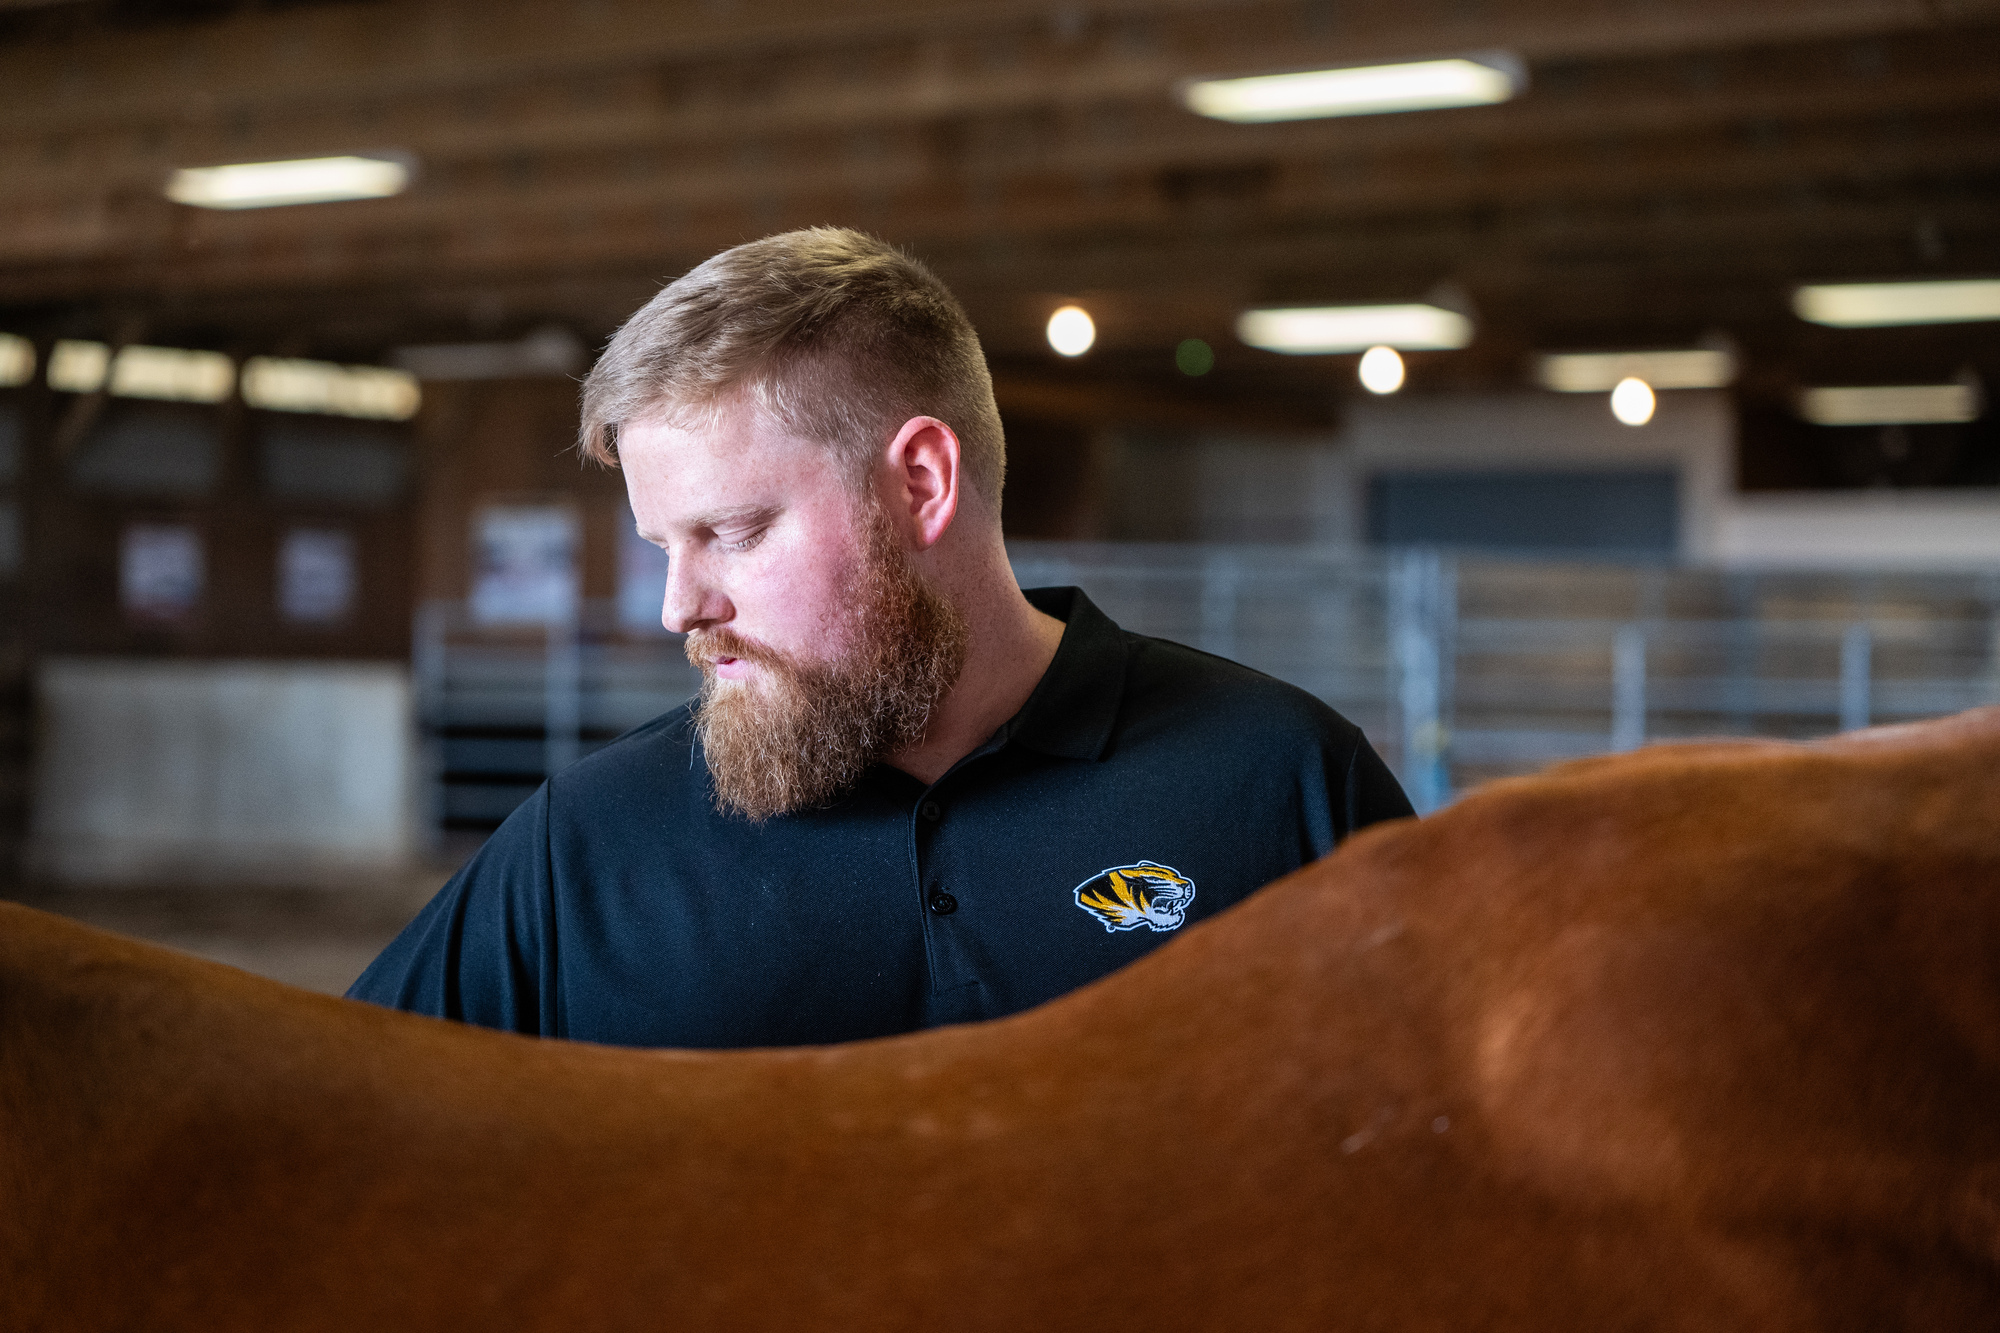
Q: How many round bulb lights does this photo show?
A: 3